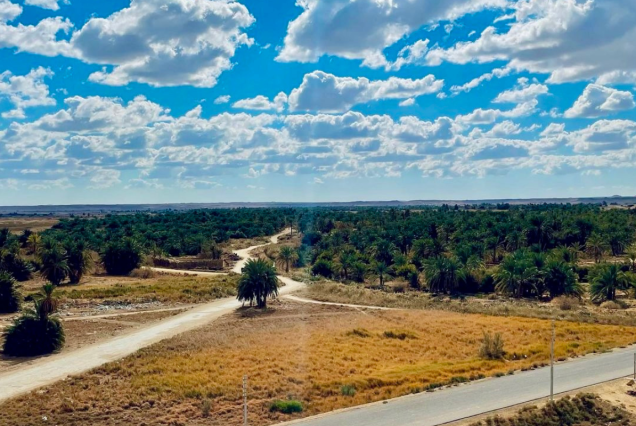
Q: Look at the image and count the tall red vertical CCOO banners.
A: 0